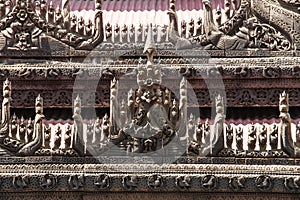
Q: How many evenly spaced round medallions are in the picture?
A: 11